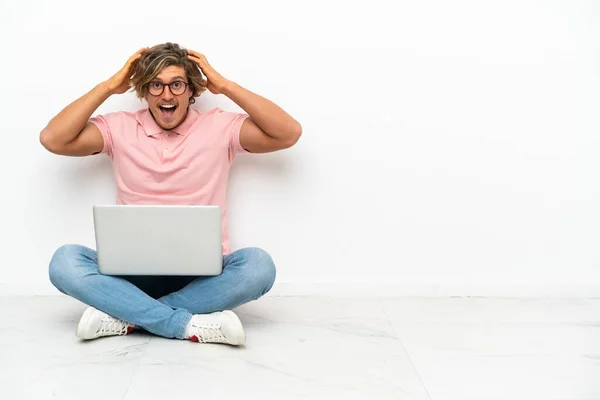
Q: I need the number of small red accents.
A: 2